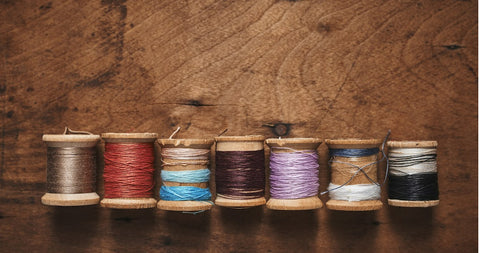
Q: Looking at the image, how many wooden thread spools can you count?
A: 7